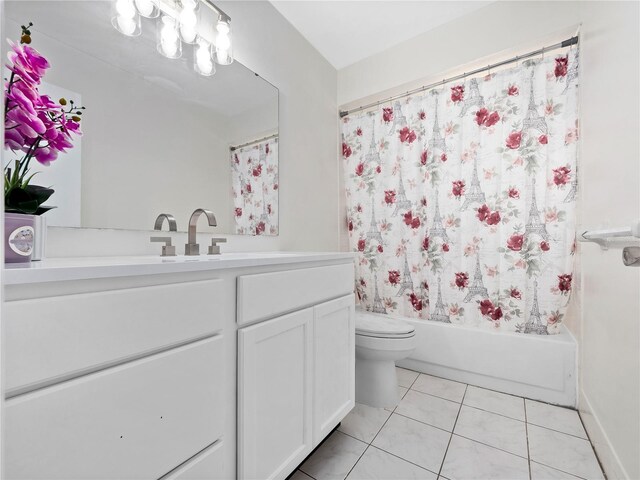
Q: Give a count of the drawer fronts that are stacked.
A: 3